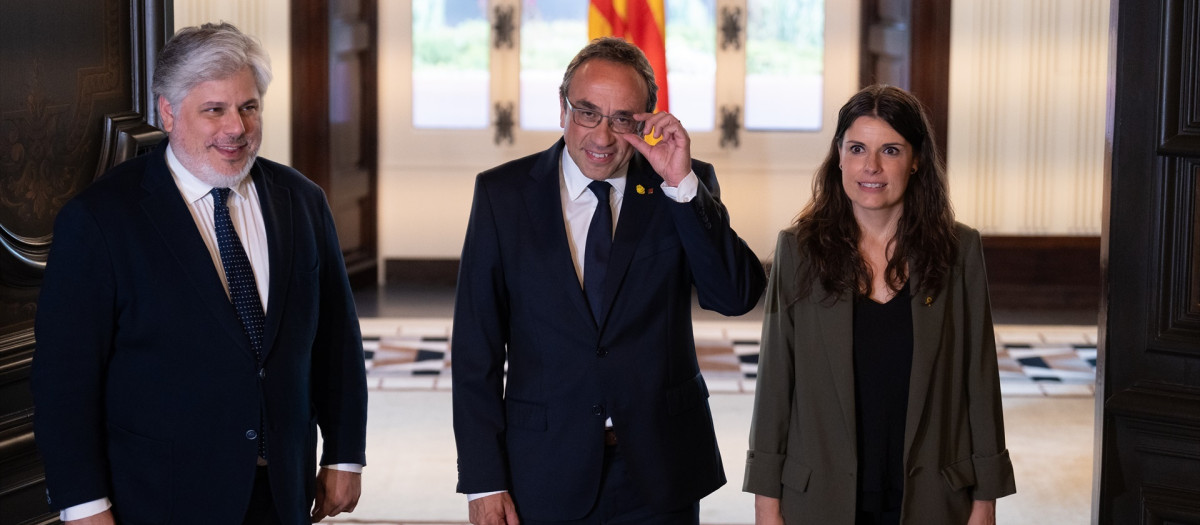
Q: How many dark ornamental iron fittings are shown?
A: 4